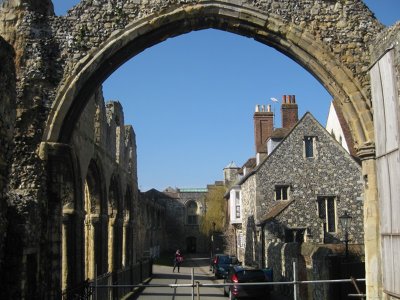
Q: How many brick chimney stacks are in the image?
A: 2